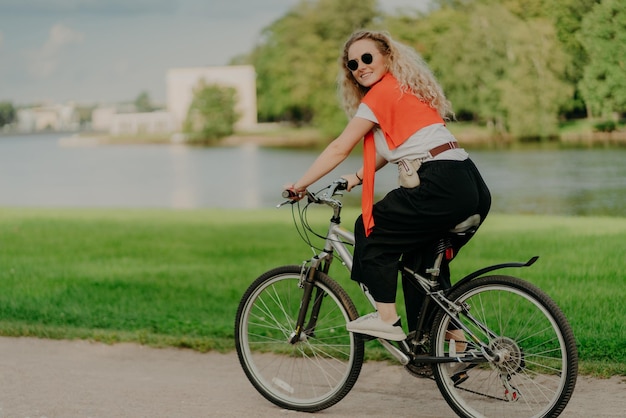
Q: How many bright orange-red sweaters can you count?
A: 1